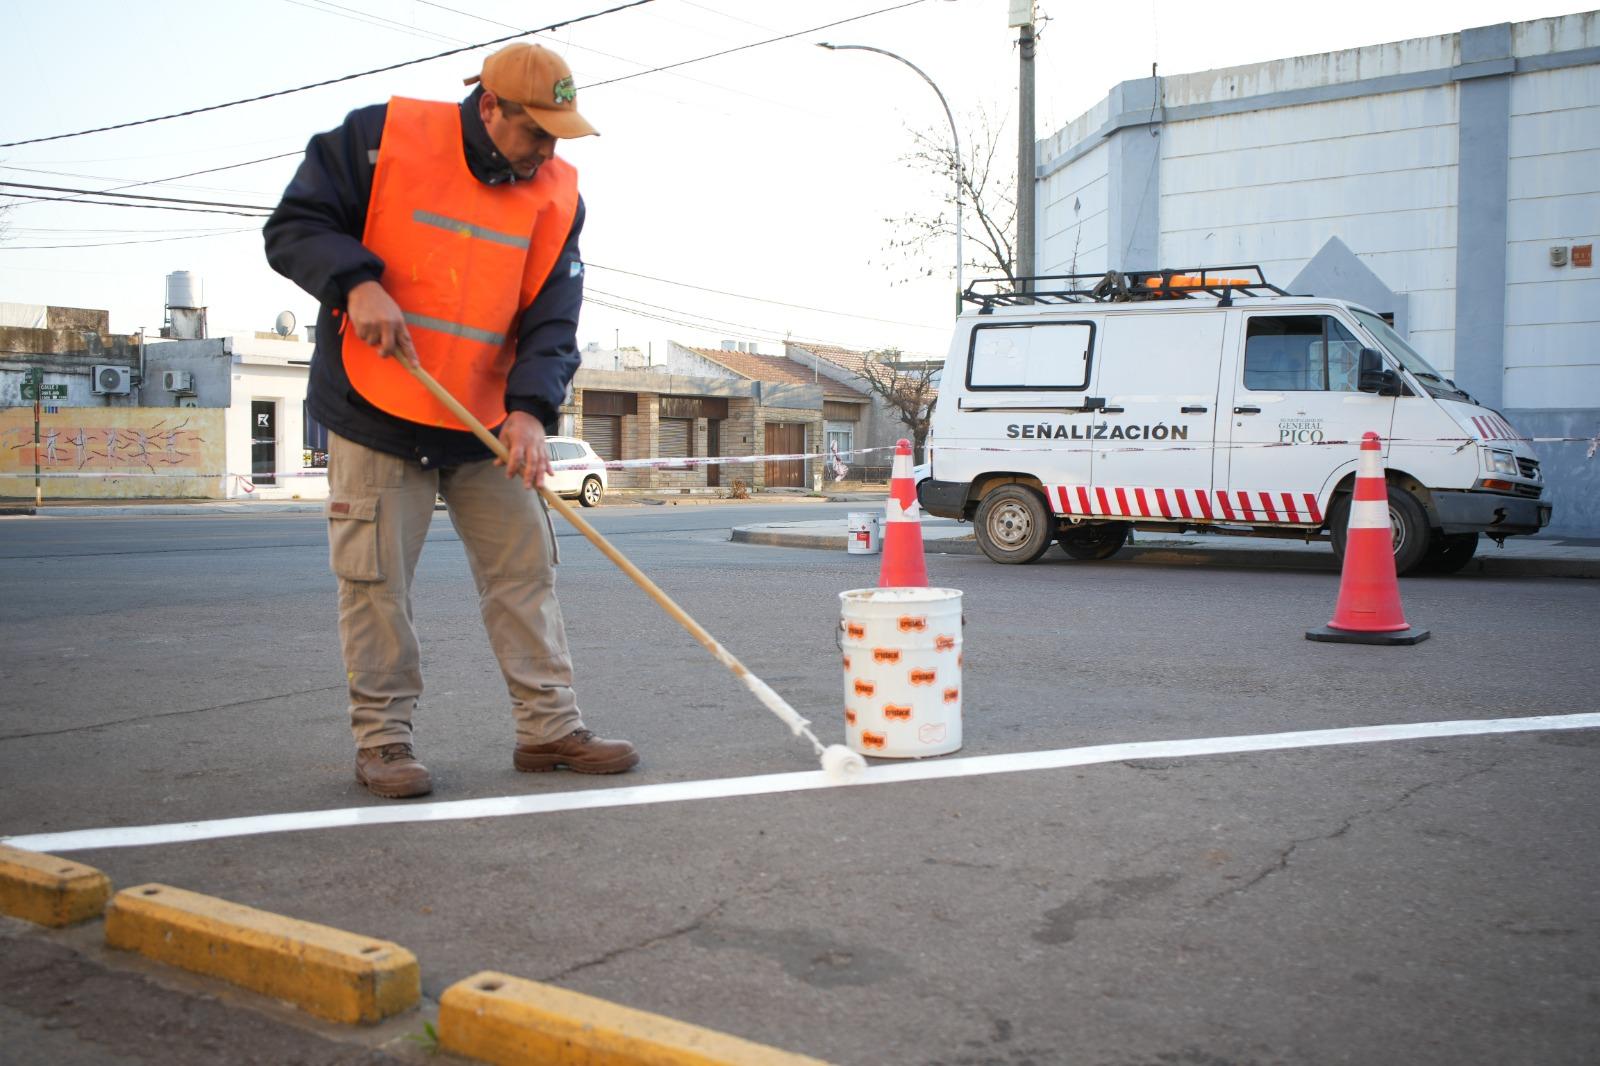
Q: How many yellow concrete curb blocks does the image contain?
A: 3